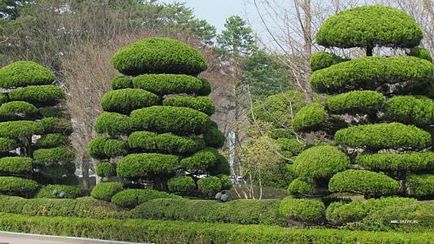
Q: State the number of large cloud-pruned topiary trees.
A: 3